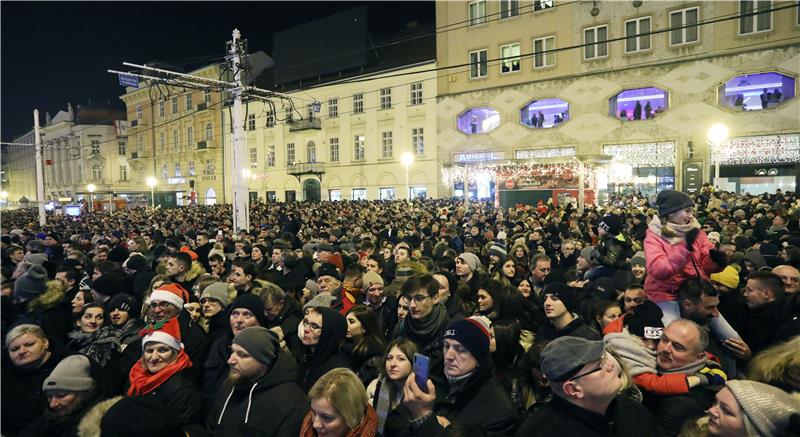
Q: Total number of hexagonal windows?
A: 4